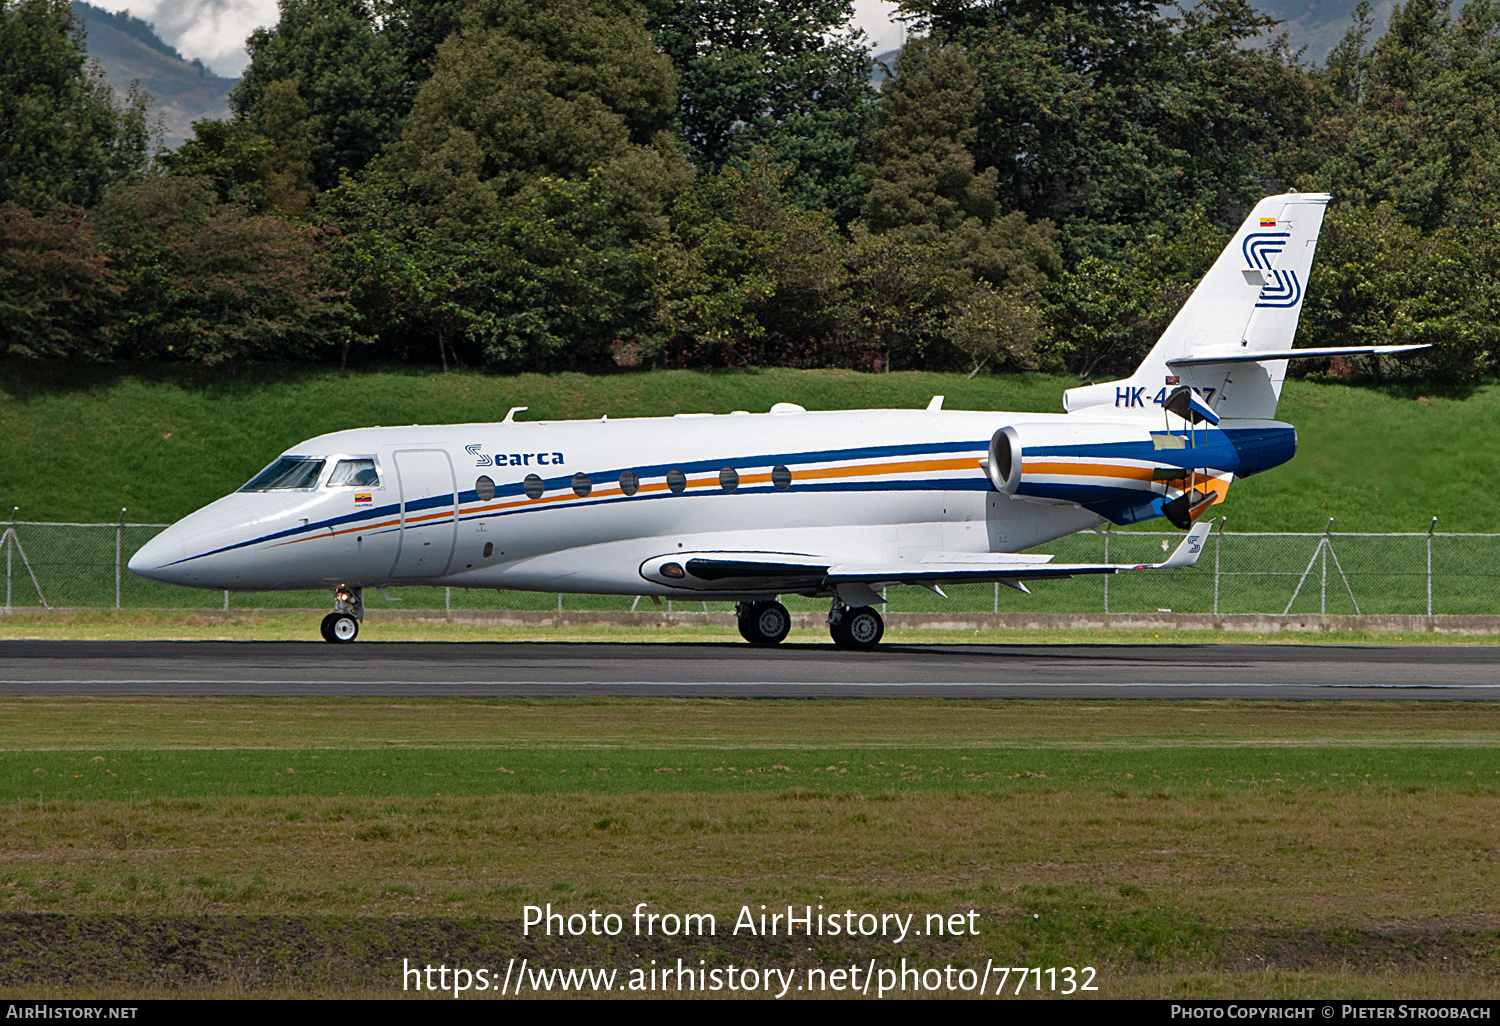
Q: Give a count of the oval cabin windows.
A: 7